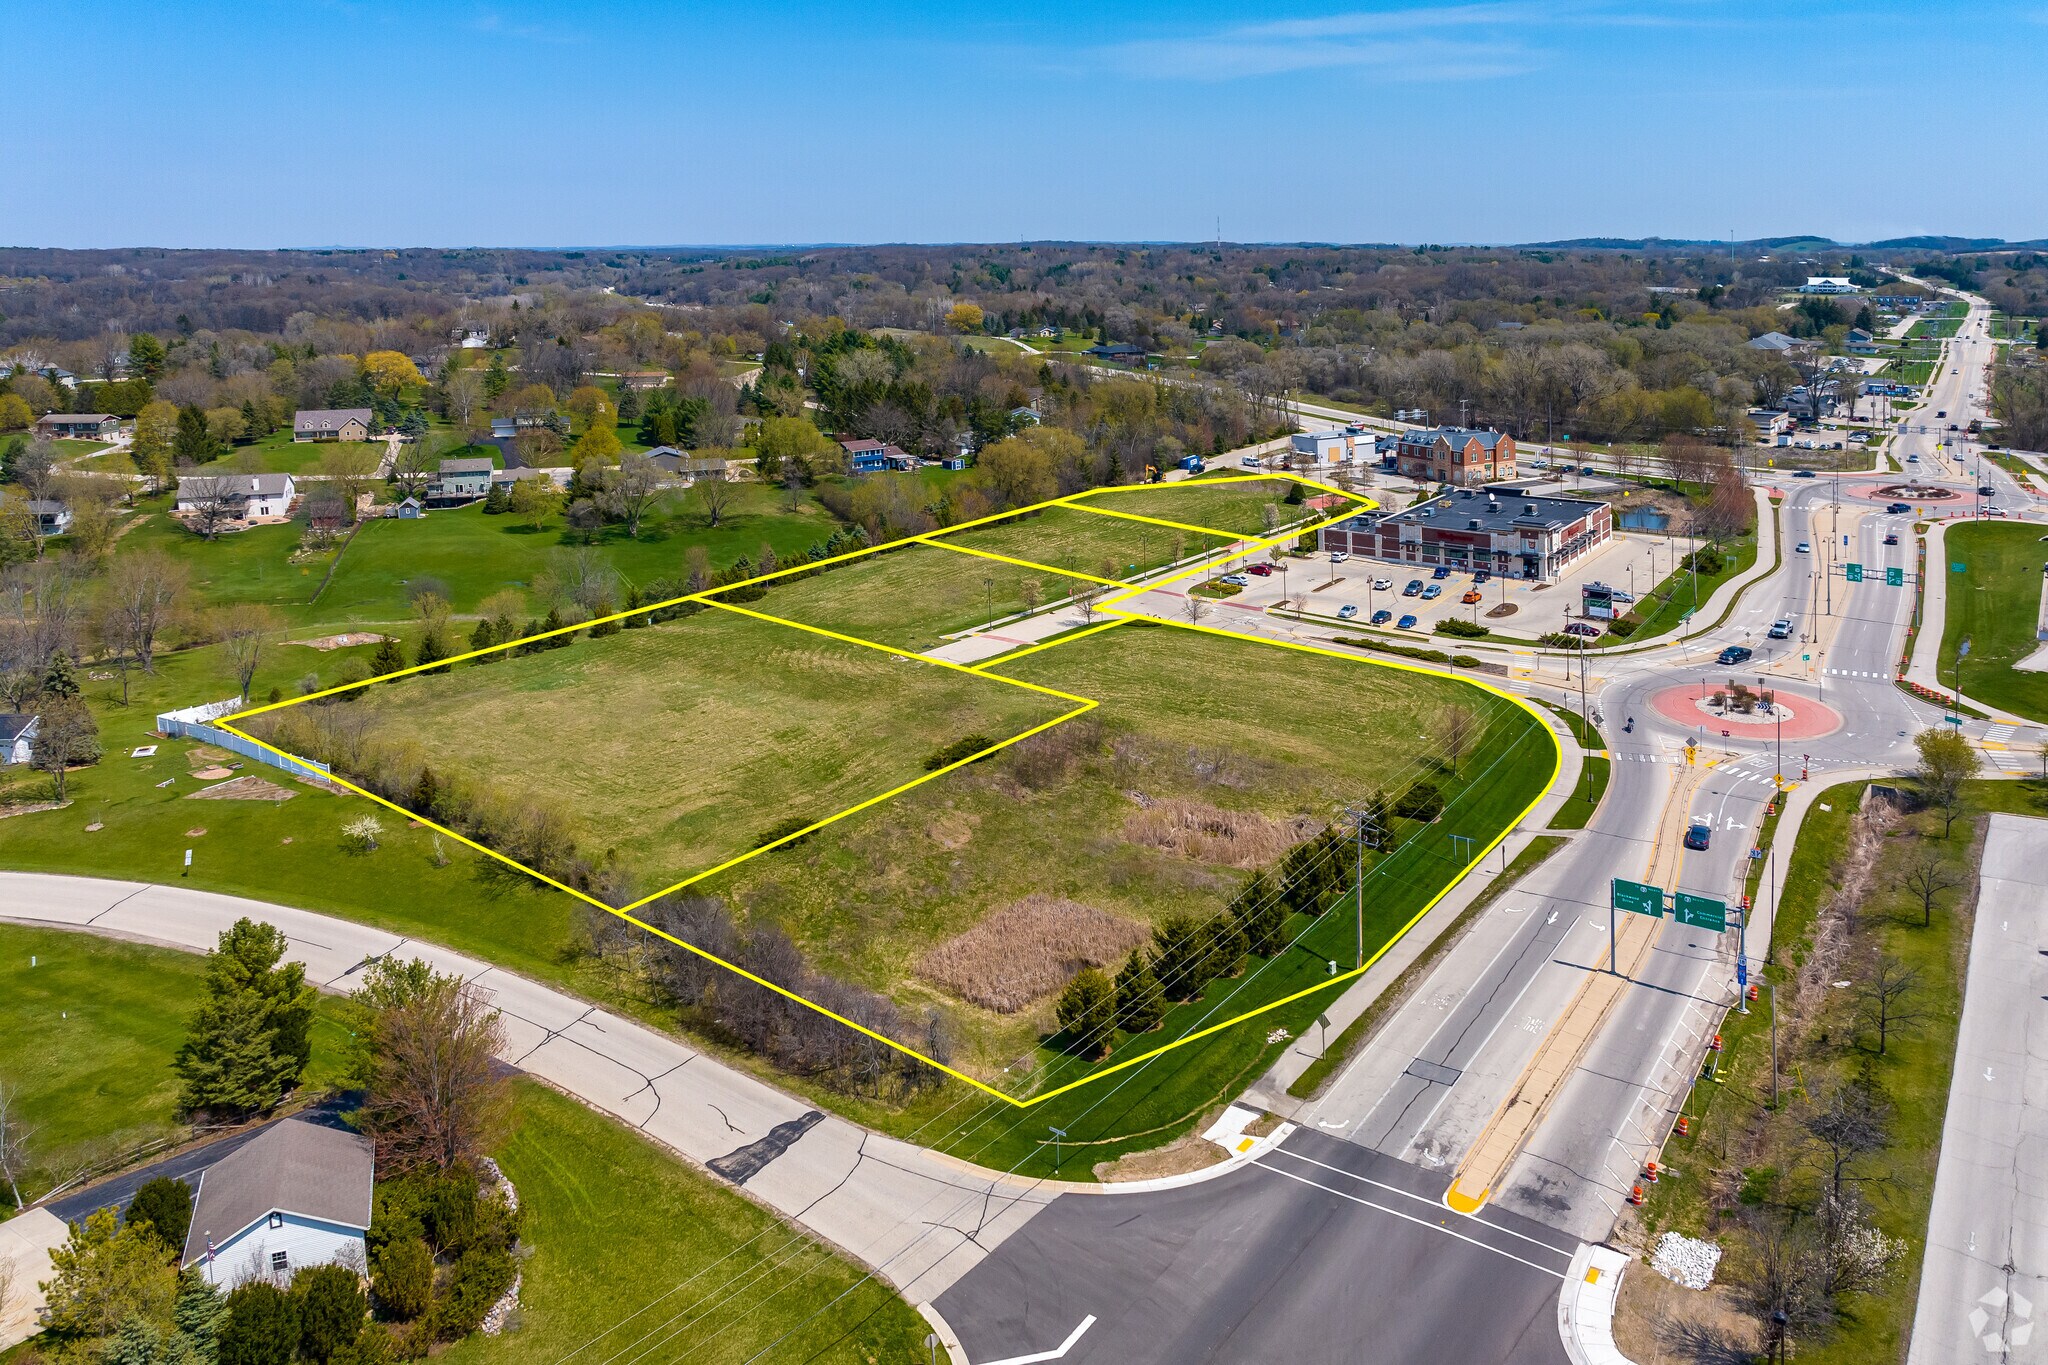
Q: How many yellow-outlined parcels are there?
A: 5